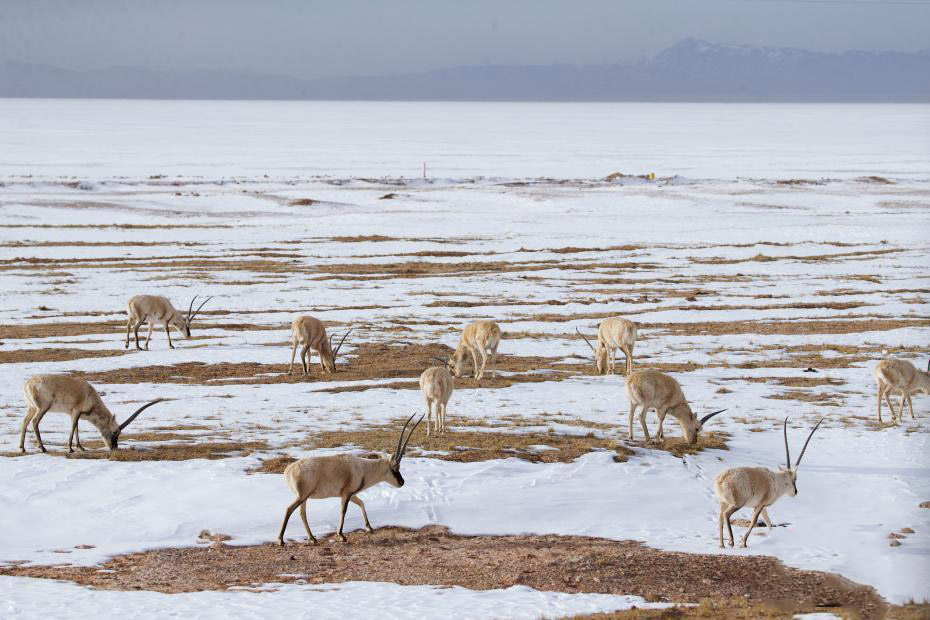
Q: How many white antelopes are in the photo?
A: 10